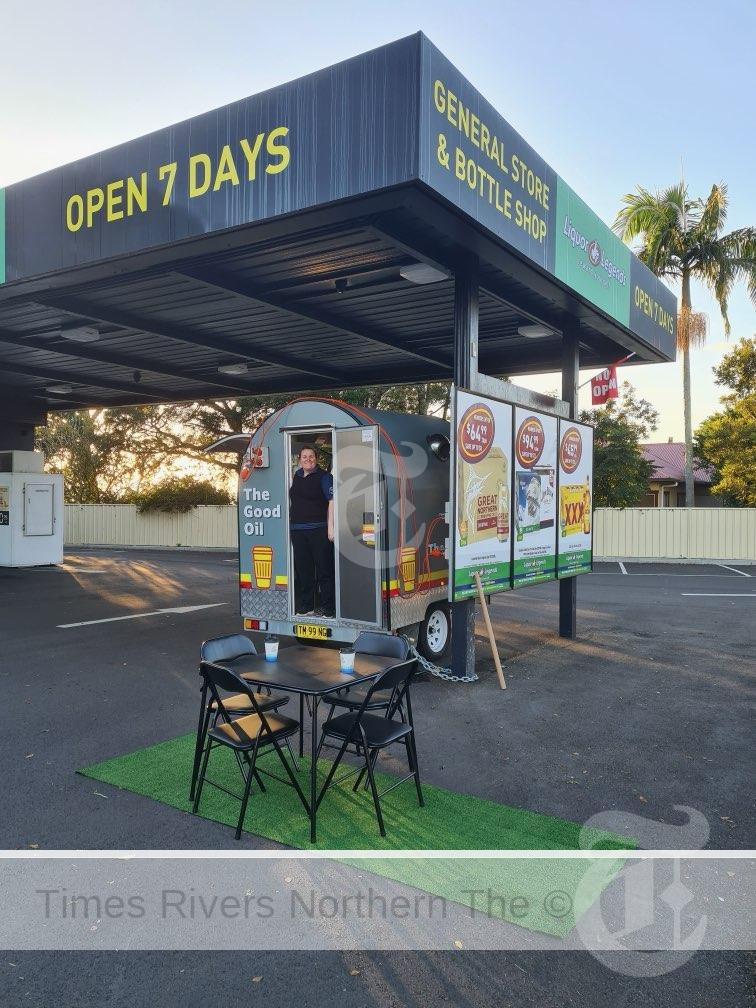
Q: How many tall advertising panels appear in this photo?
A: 3